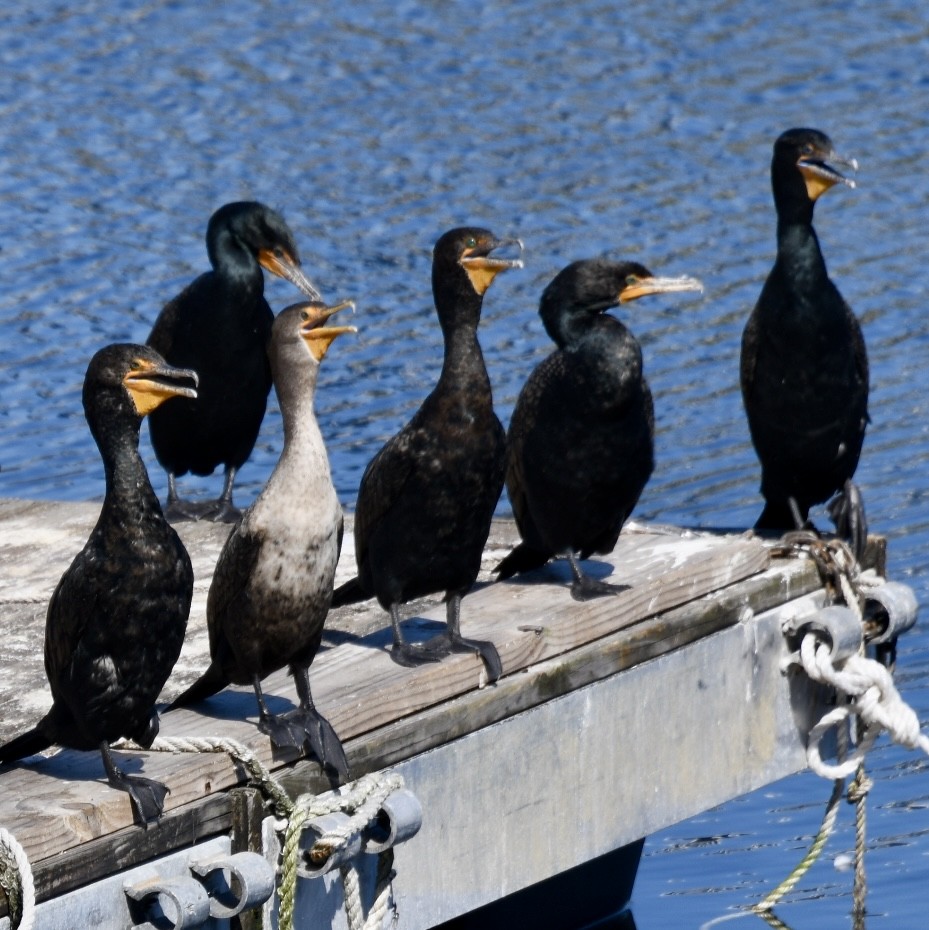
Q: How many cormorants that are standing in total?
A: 6